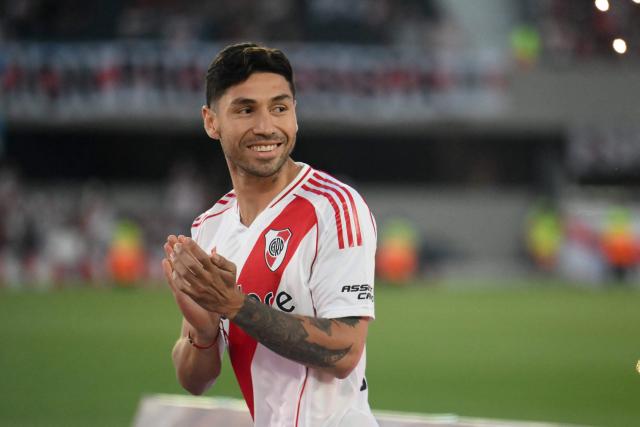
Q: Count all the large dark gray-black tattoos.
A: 1